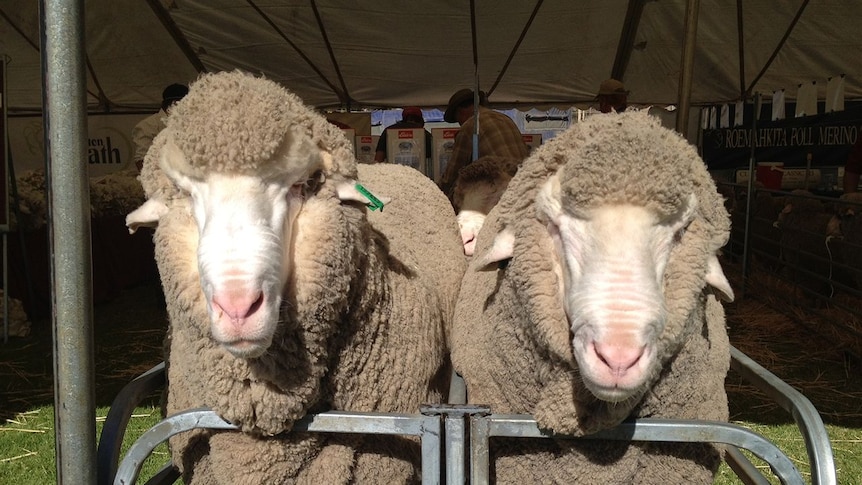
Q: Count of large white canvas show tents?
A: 1